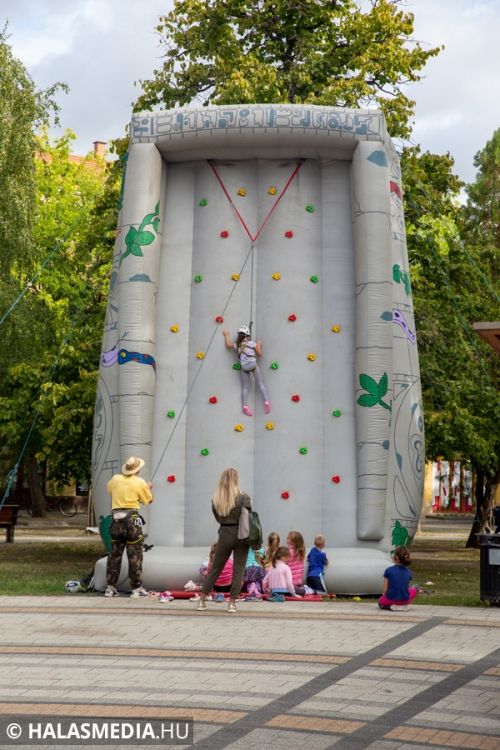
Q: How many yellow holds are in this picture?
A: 10